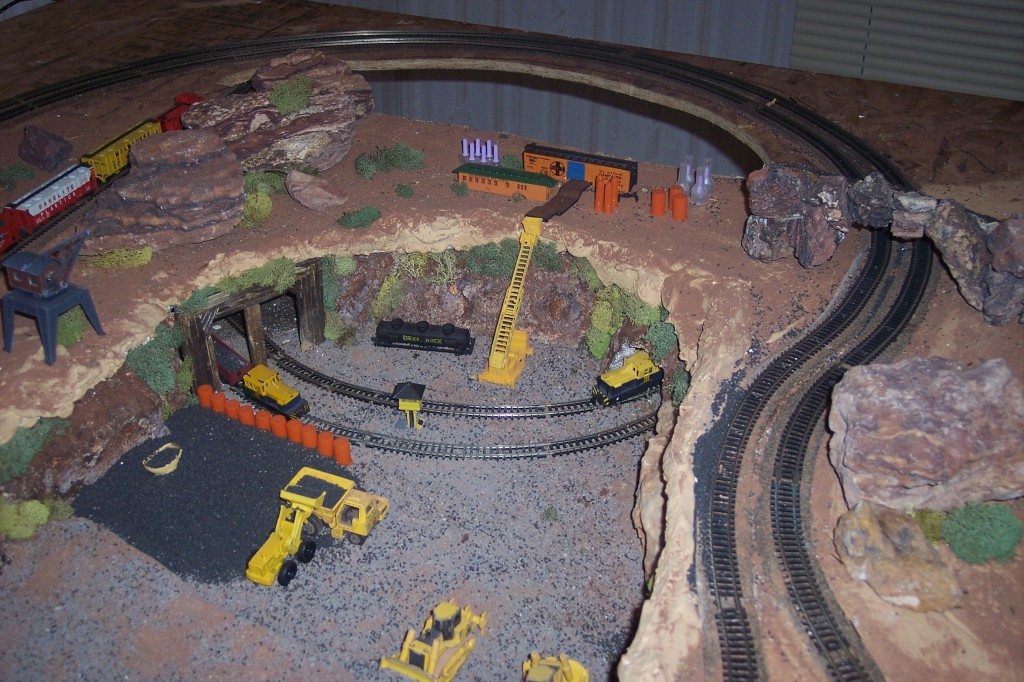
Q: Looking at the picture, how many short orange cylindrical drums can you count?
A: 13